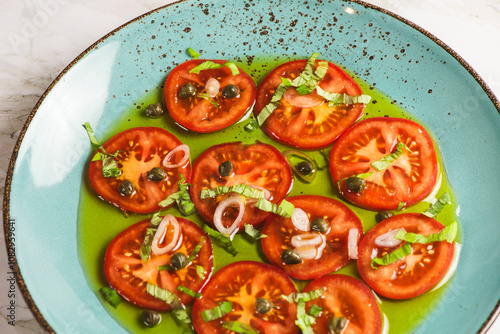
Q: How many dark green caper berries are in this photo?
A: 15